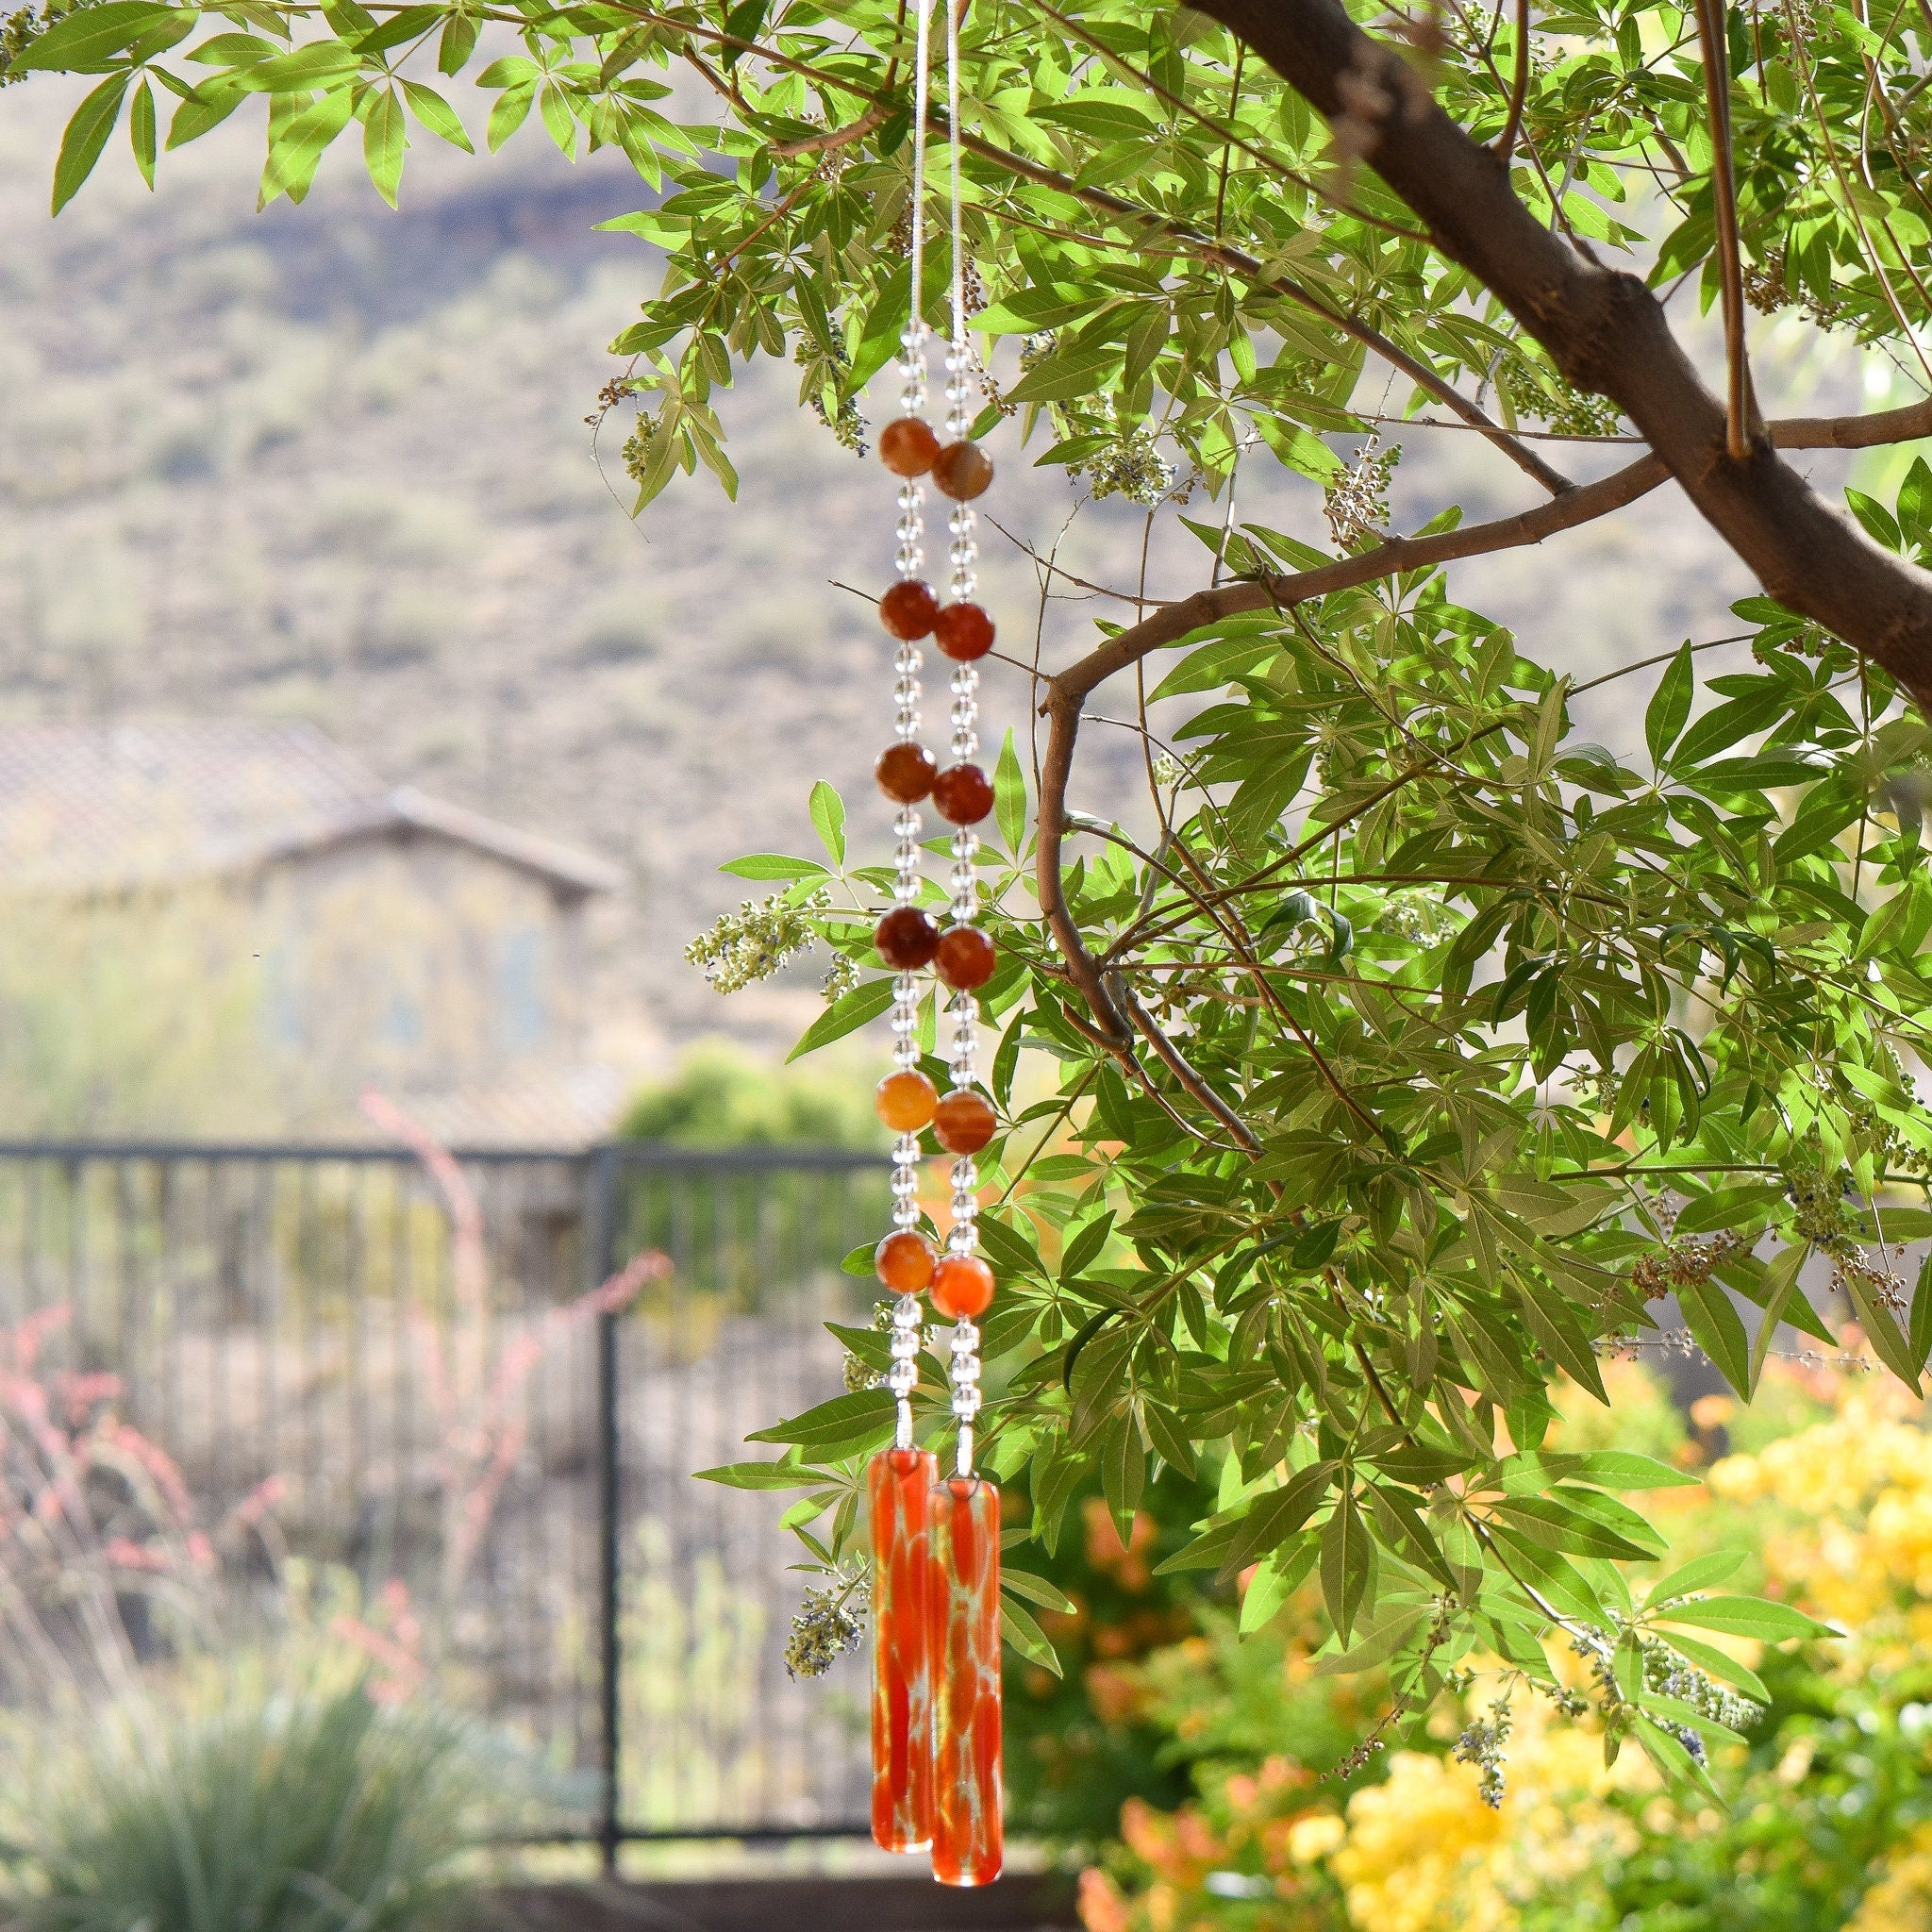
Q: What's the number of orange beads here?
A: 12